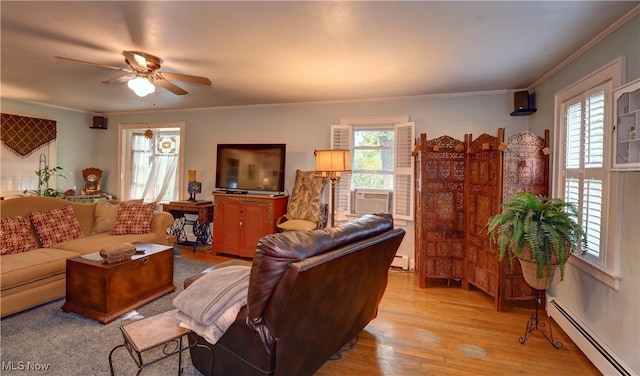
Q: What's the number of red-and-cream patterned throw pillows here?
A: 3